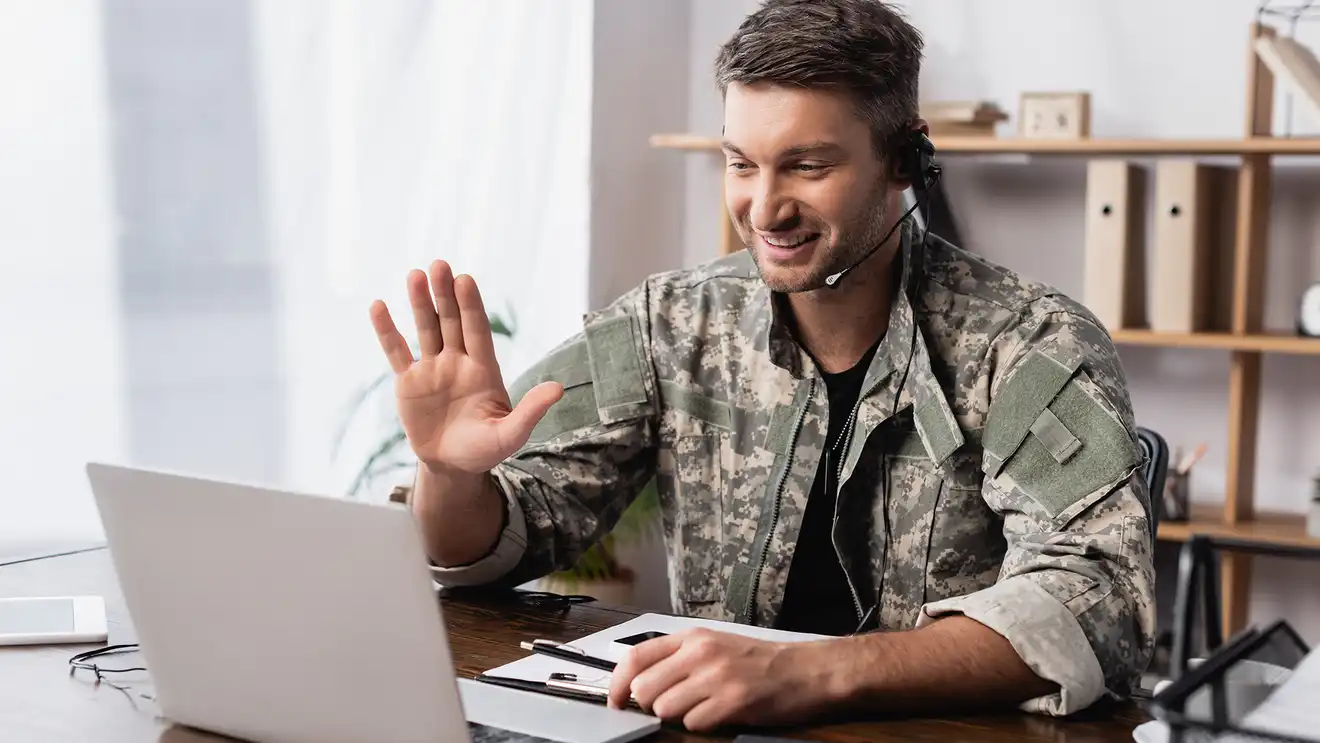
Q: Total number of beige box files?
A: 2